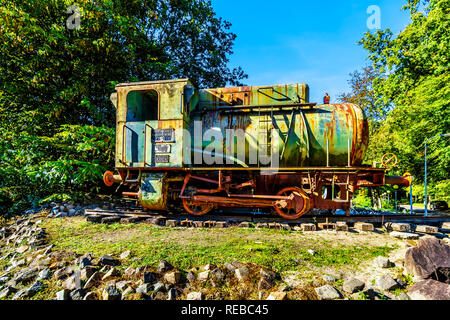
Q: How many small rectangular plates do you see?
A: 3